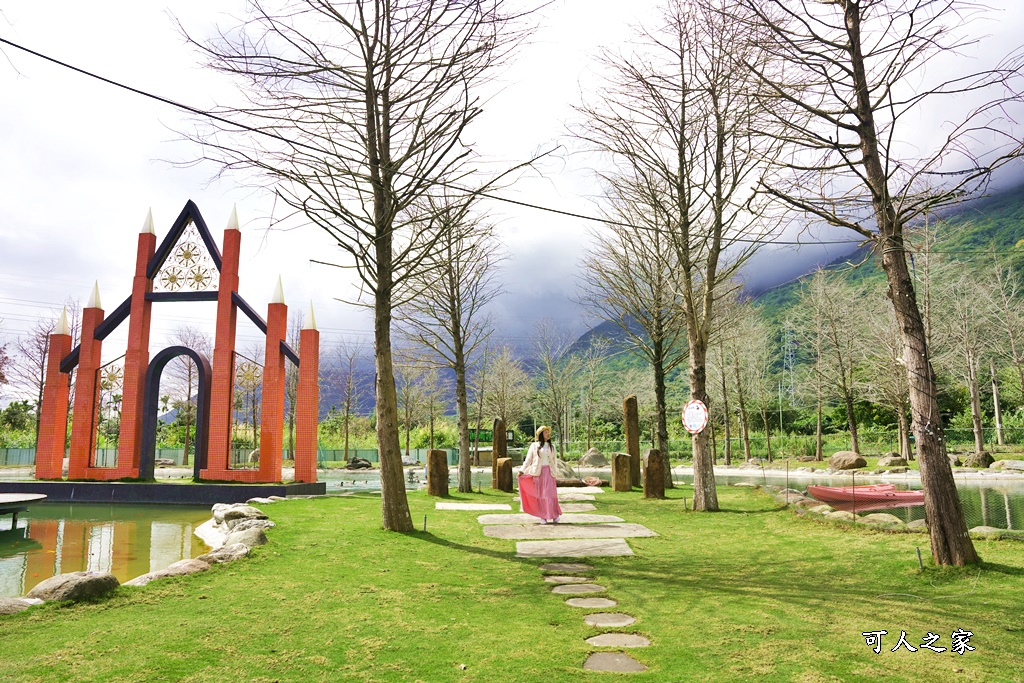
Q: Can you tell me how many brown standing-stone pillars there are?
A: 6